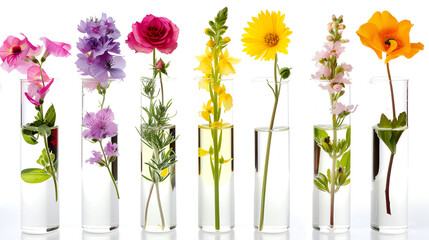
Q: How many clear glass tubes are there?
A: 7